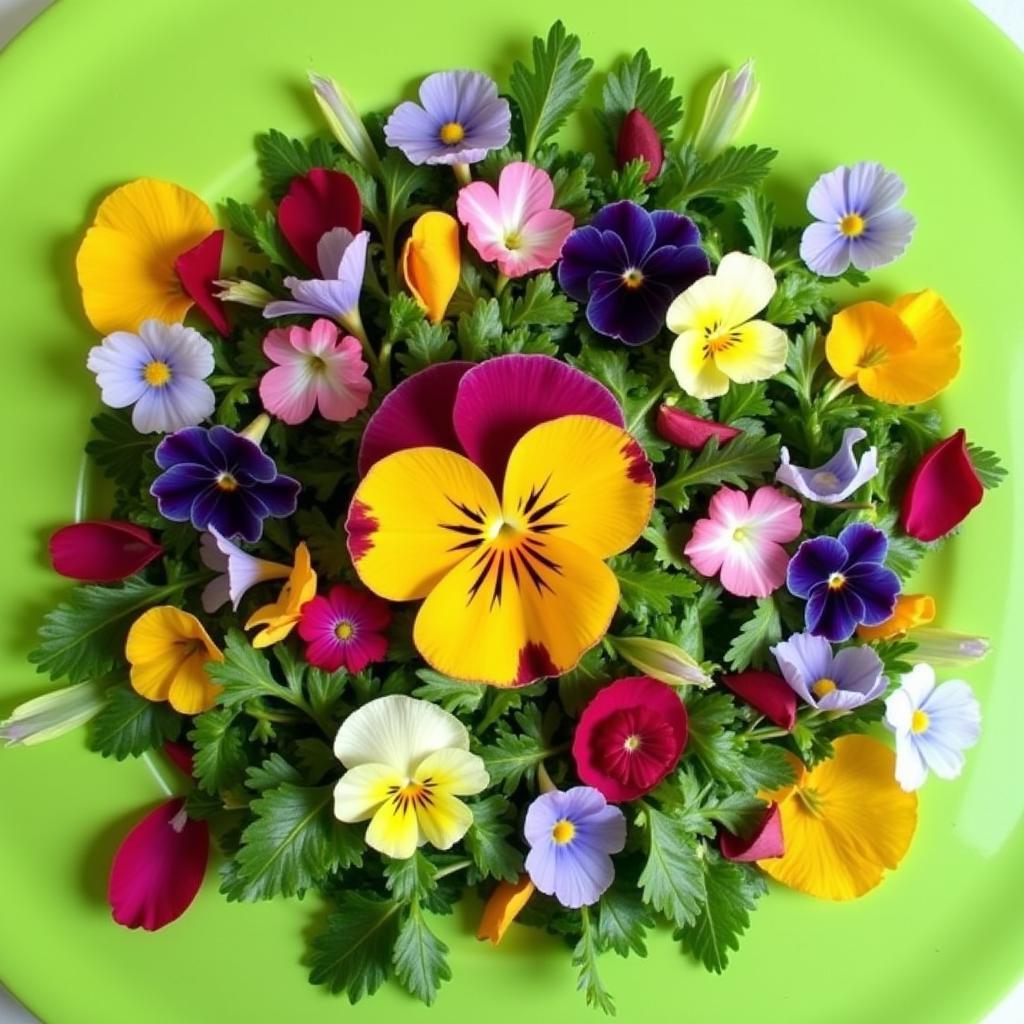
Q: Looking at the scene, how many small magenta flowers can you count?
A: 1